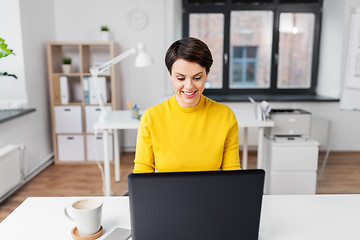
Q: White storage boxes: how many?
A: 4